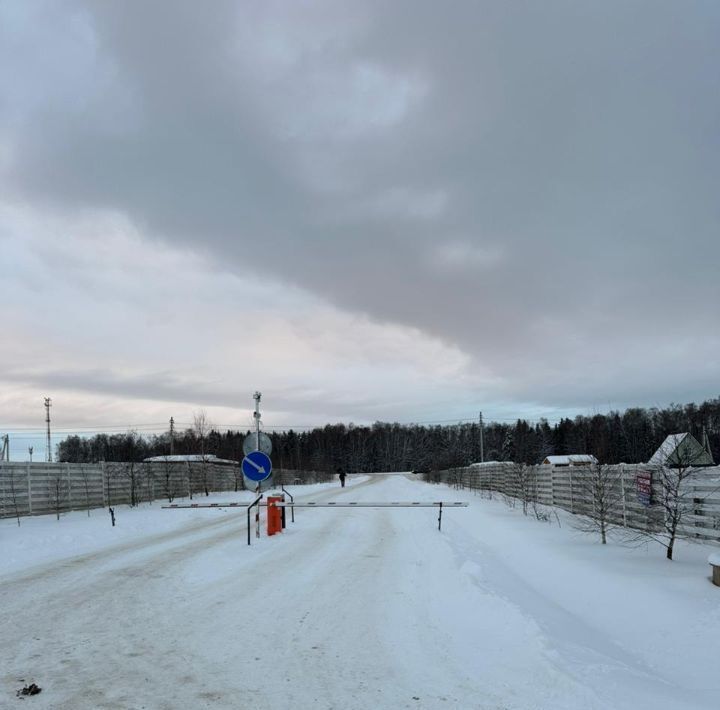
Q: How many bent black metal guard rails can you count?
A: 2